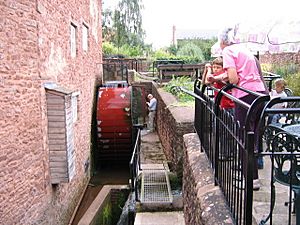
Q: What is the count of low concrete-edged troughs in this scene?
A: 1